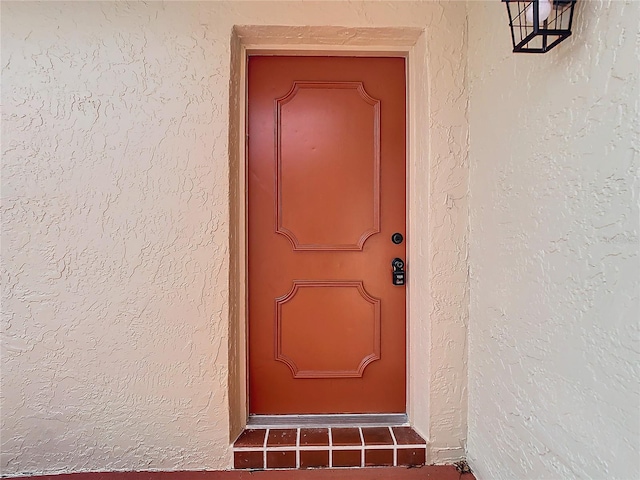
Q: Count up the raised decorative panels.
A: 2